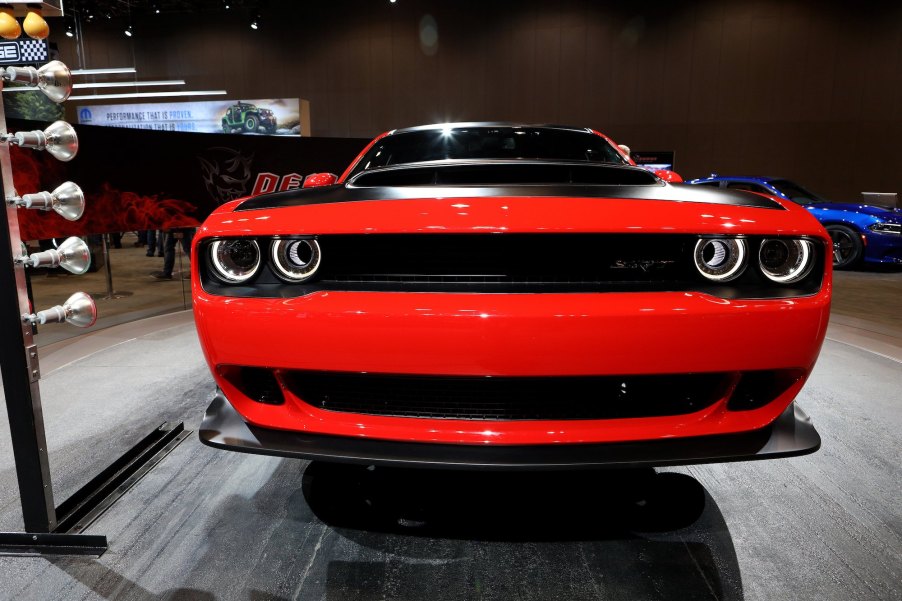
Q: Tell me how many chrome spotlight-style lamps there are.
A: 5